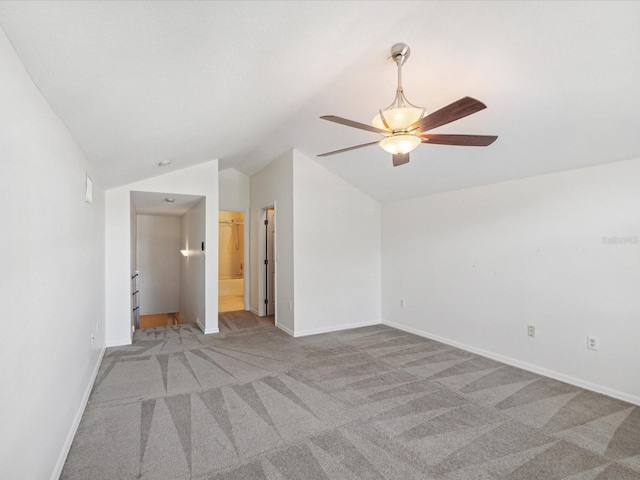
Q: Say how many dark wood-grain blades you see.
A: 5